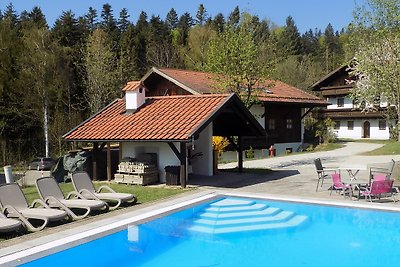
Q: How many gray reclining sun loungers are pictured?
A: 4